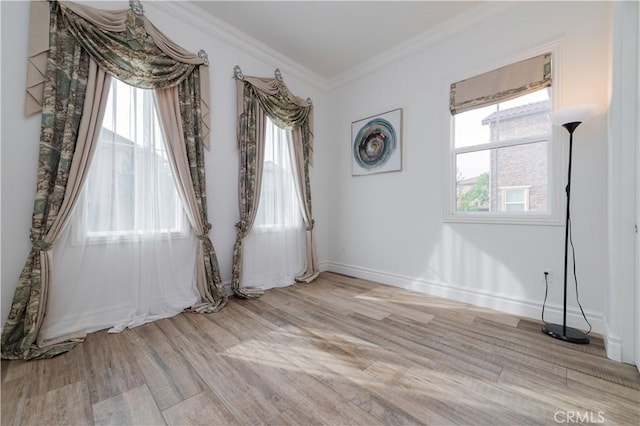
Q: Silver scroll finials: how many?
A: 5